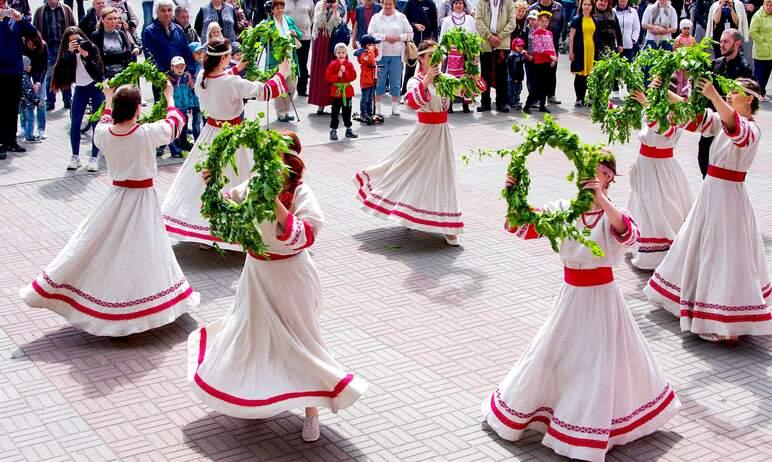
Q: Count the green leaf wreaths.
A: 7